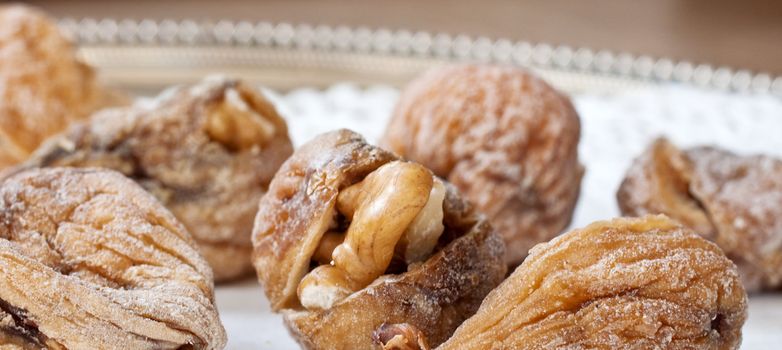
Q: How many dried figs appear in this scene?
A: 7